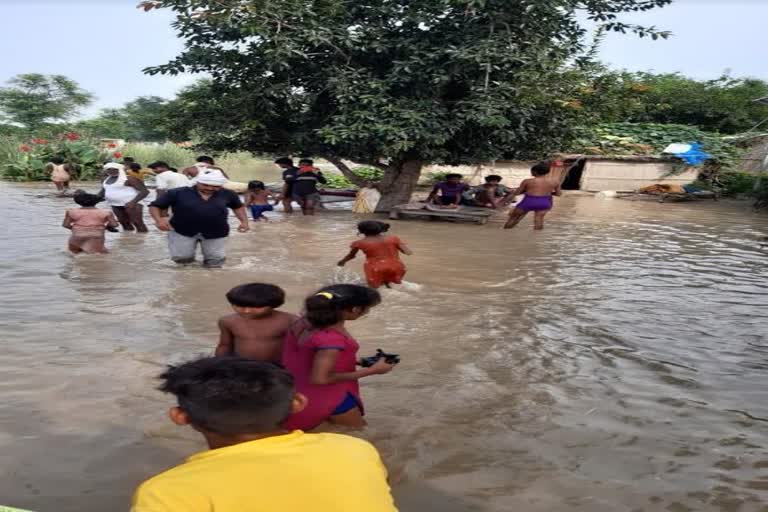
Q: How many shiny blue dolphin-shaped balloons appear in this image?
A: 0